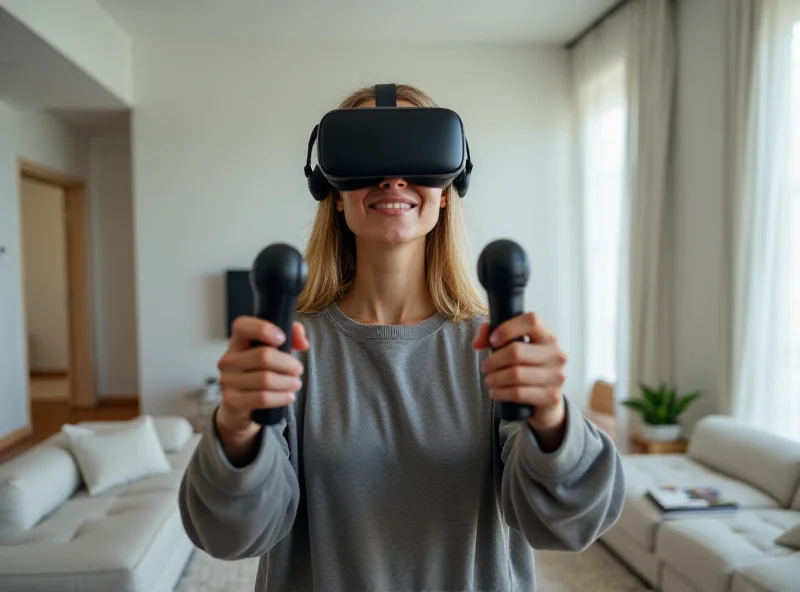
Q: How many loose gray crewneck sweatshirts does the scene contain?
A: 1